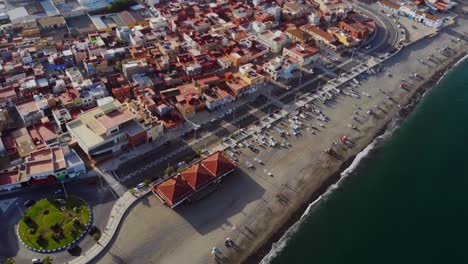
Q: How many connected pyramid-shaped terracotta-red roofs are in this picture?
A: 3